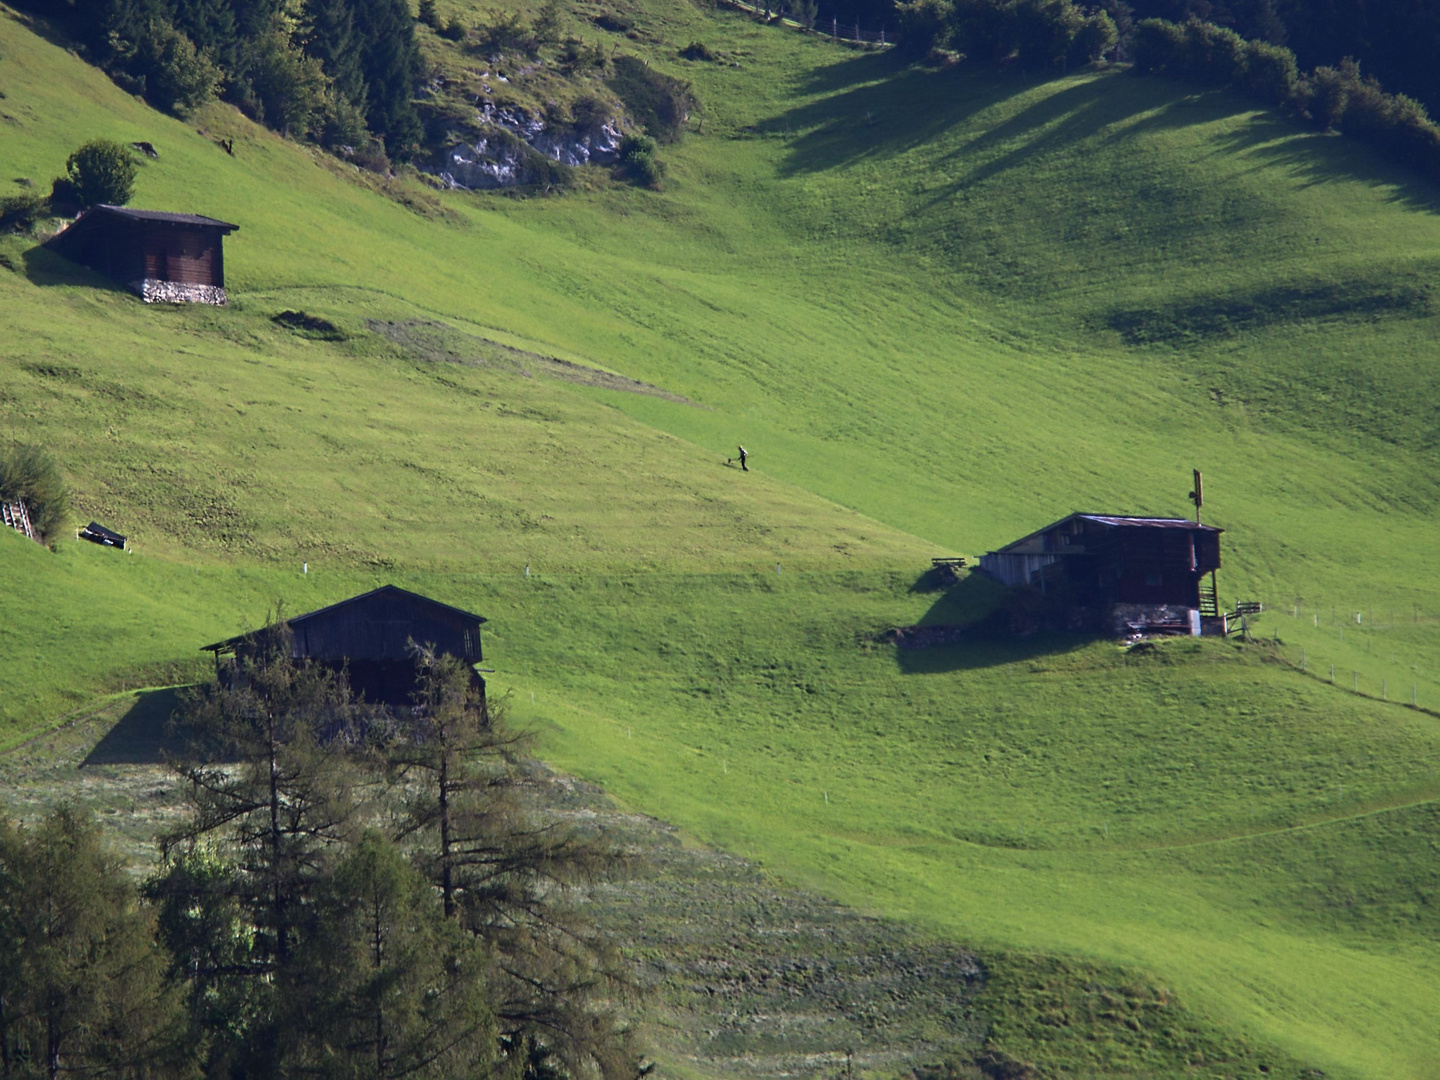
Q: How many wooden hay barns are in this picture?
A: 3